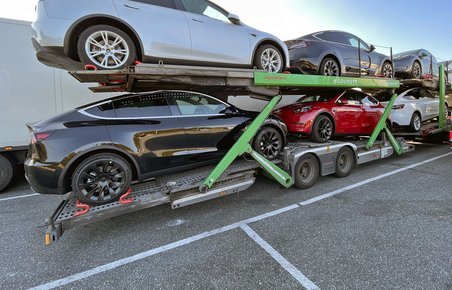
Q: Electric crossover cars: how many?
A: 6